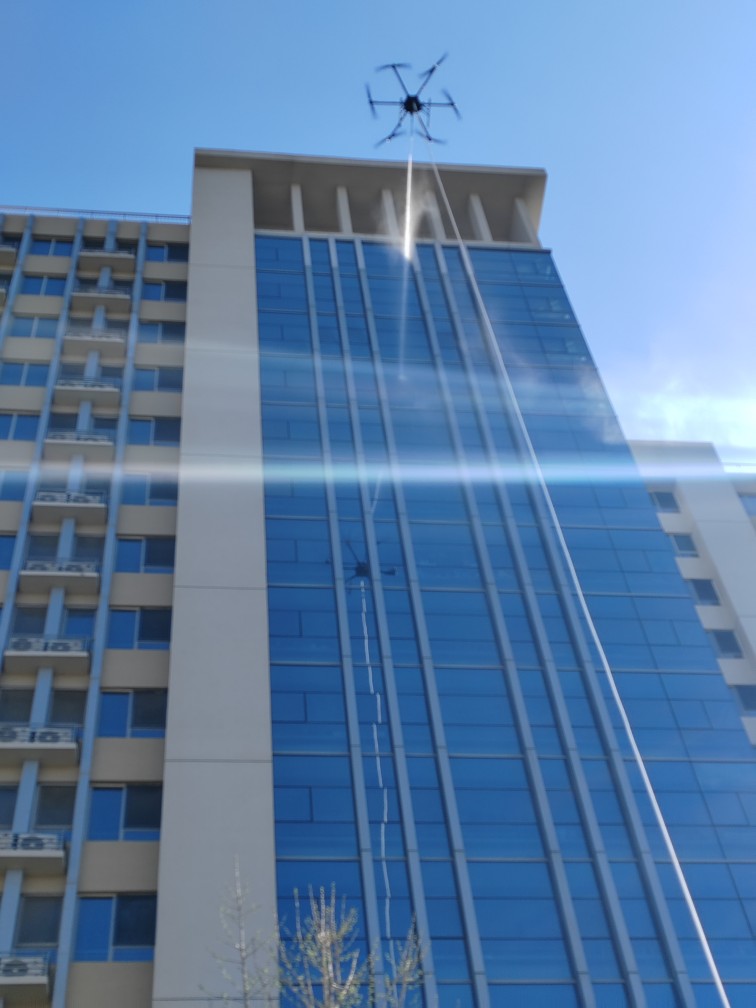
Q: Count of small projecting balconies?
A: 11